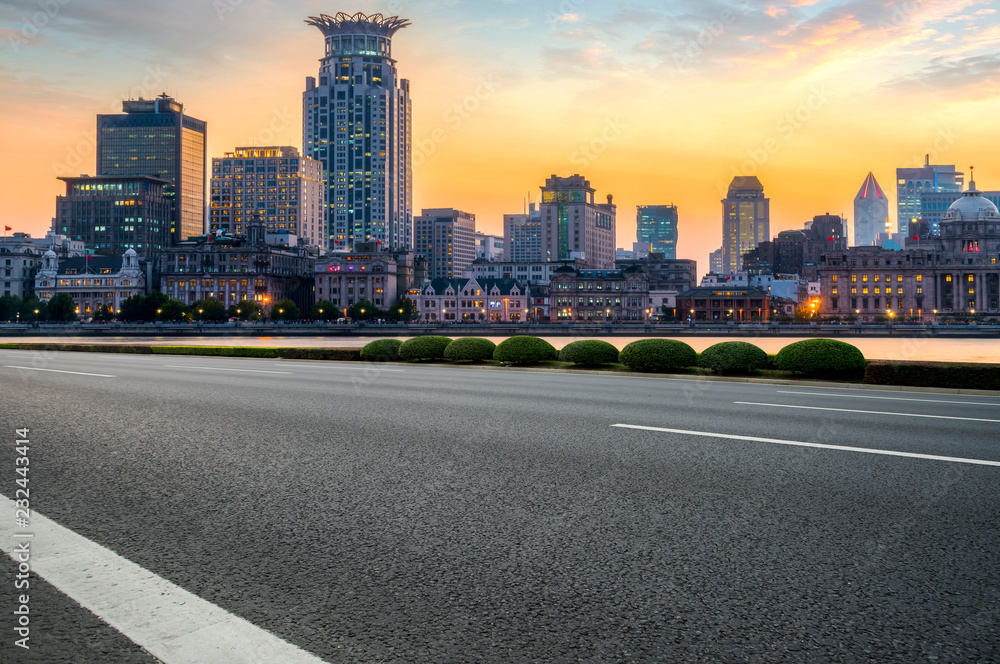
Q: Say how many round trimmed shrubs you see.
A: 8